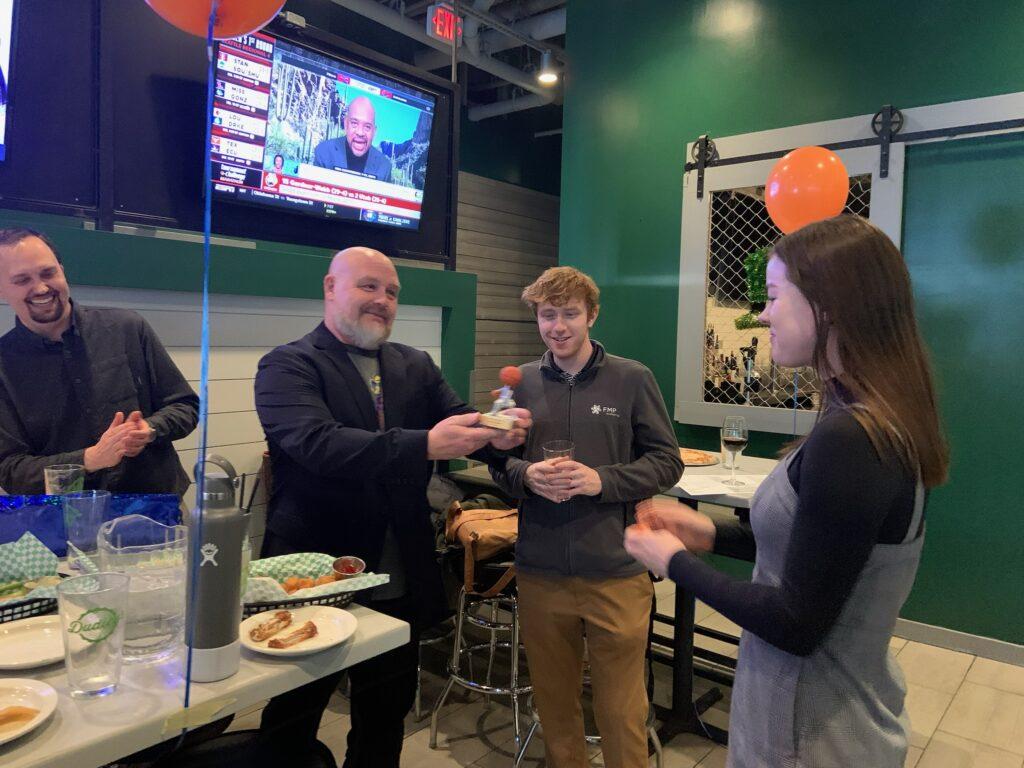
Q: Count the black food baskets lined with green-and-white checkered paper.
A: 2